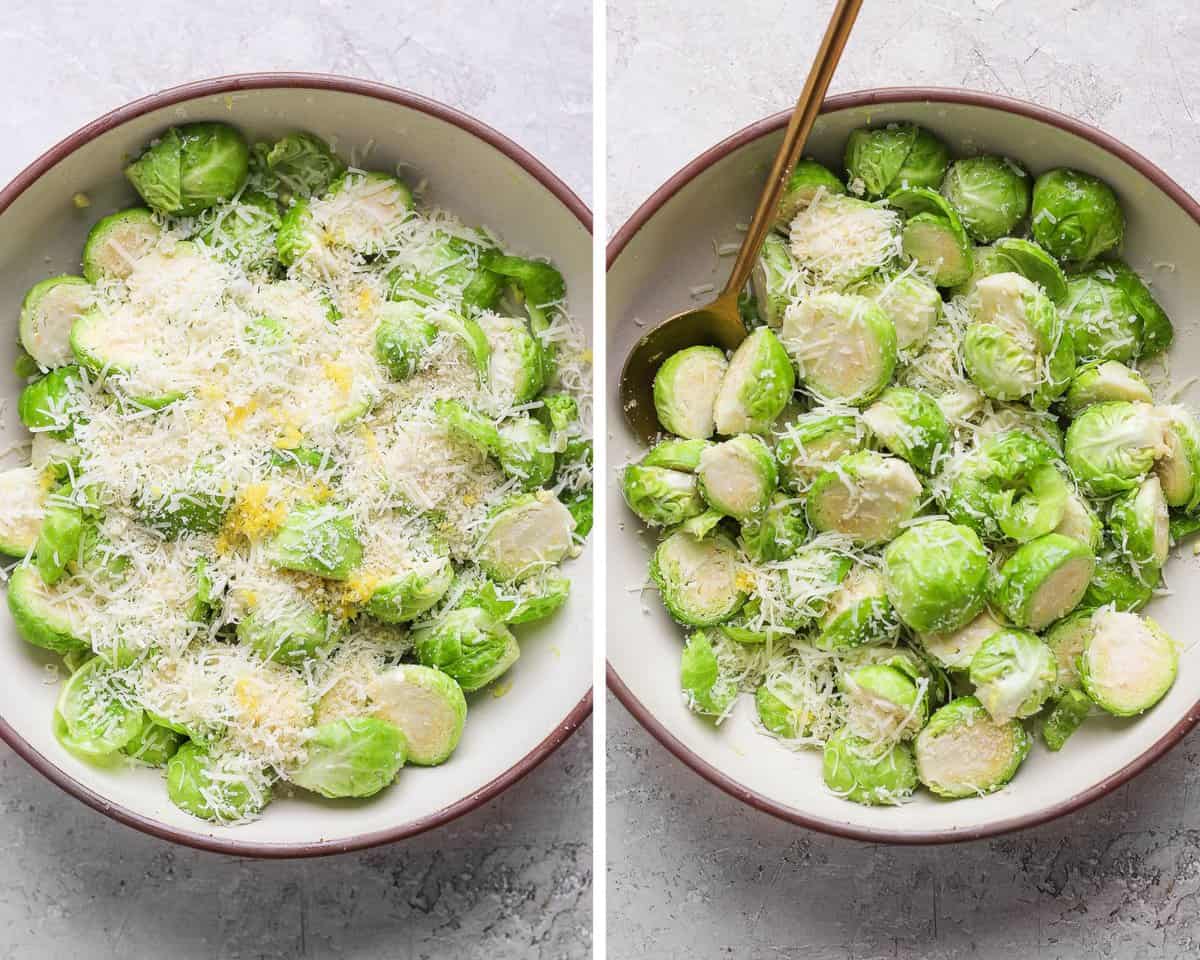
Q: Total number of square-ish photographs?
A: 2